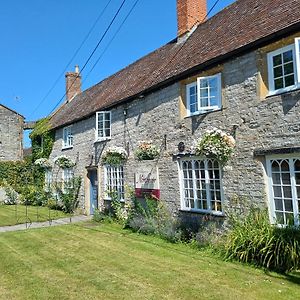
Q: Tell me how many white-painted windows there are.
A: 9